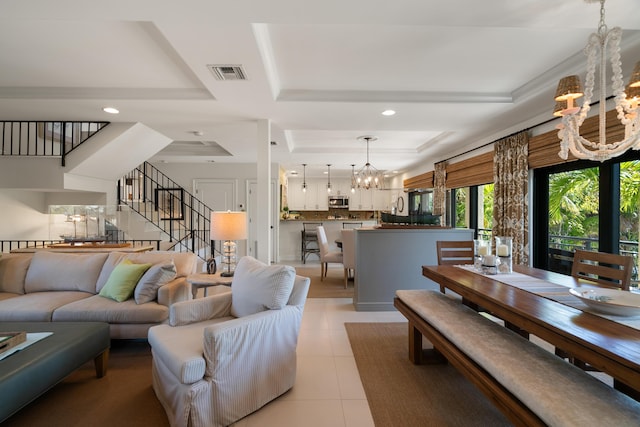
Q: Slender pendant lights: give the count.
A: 3